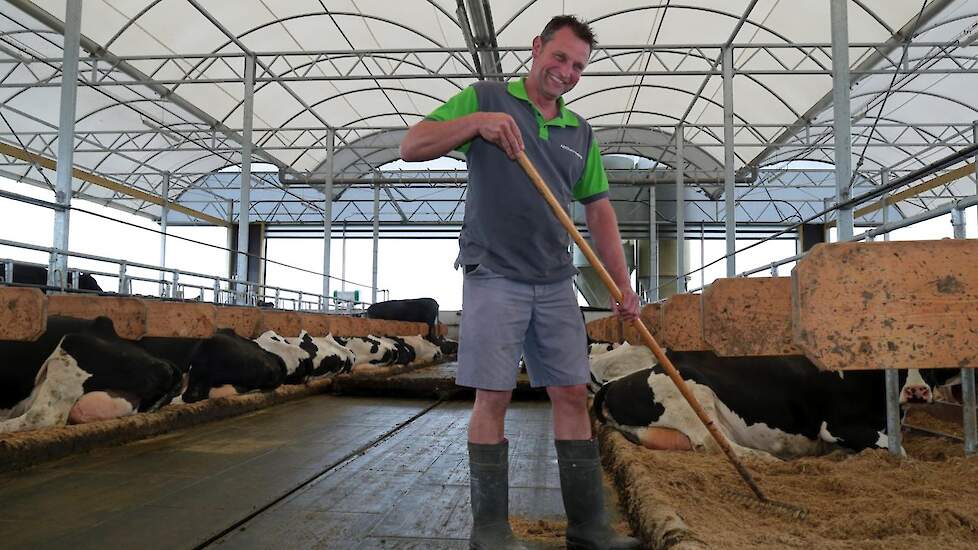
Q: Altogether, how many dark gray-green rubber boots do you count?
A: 2